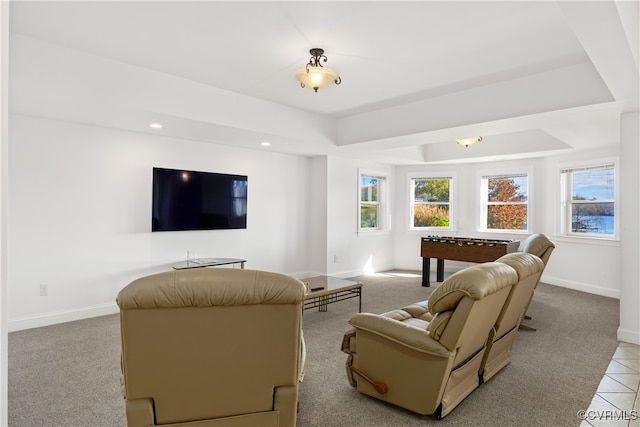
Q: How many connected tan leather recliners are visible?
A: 2